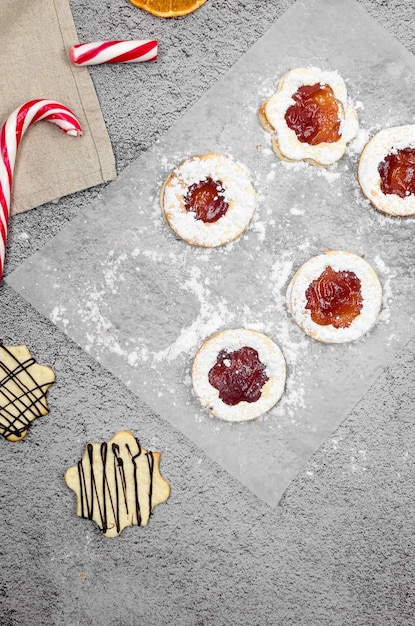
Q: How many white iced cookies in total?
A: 5